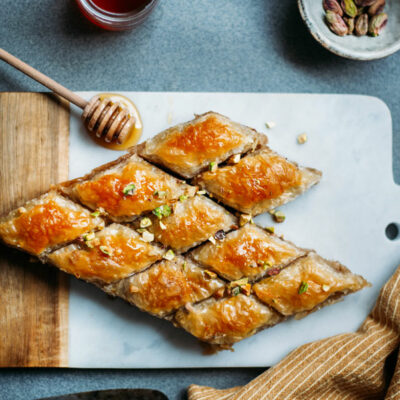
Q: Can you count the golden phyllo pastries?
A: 10